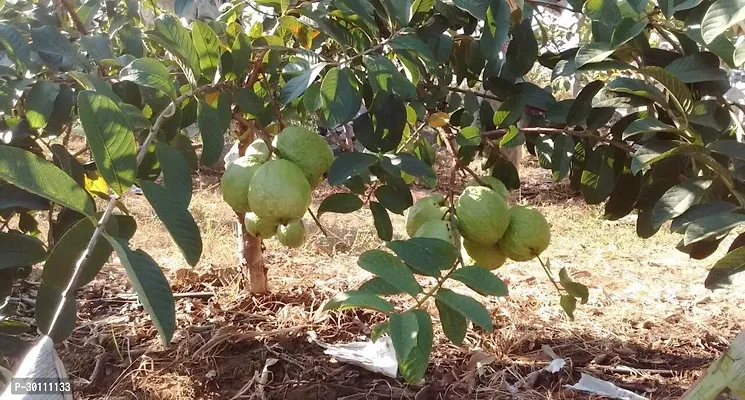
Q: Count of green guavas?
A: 12